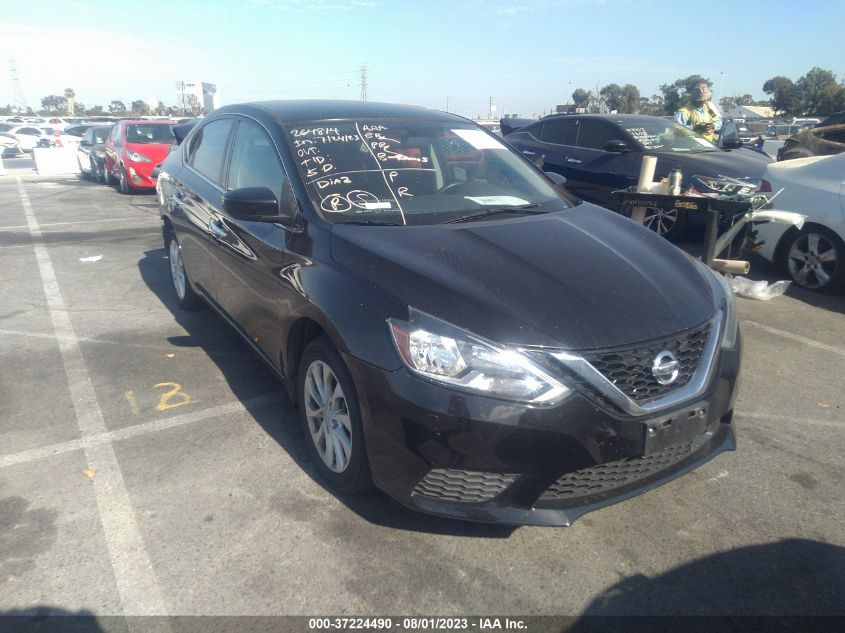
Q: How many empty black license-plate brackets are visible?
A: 1